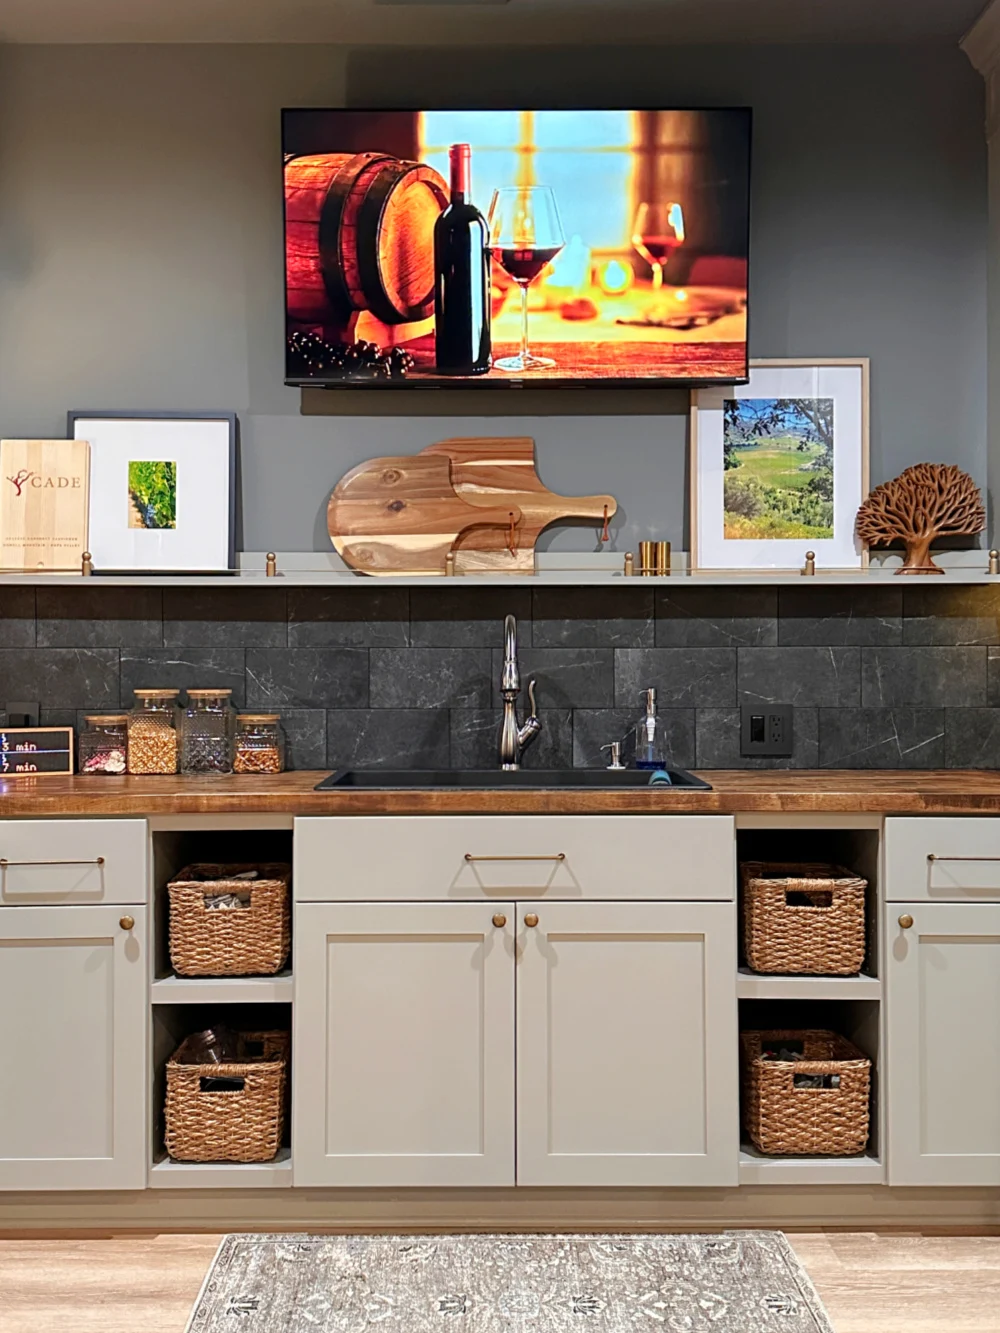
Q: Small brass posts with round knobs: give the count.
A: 6